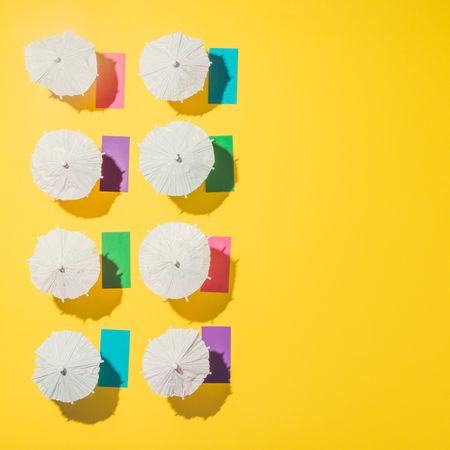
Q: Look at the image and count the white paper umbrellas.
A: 8